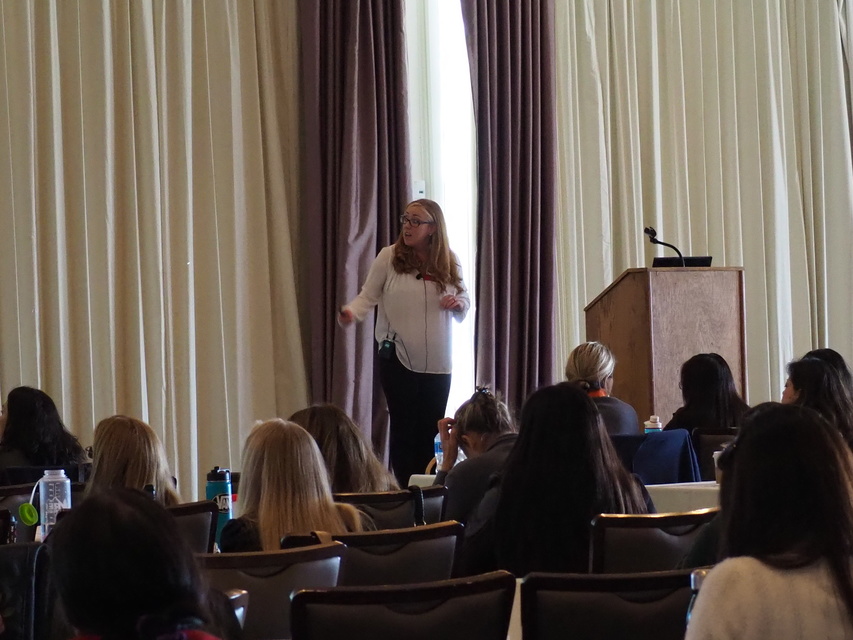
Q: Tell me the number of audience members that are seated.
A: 12